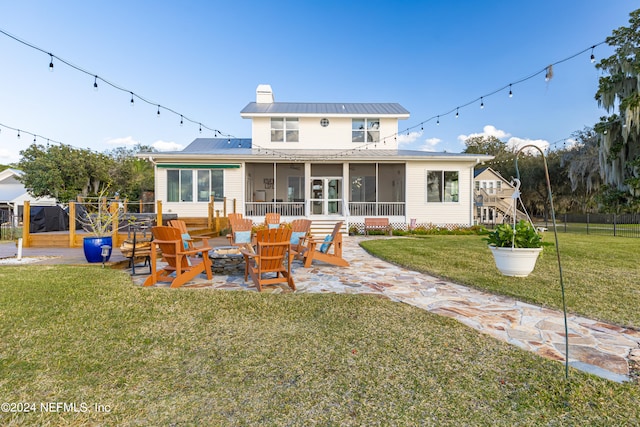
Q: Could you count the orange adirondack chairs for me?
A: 8